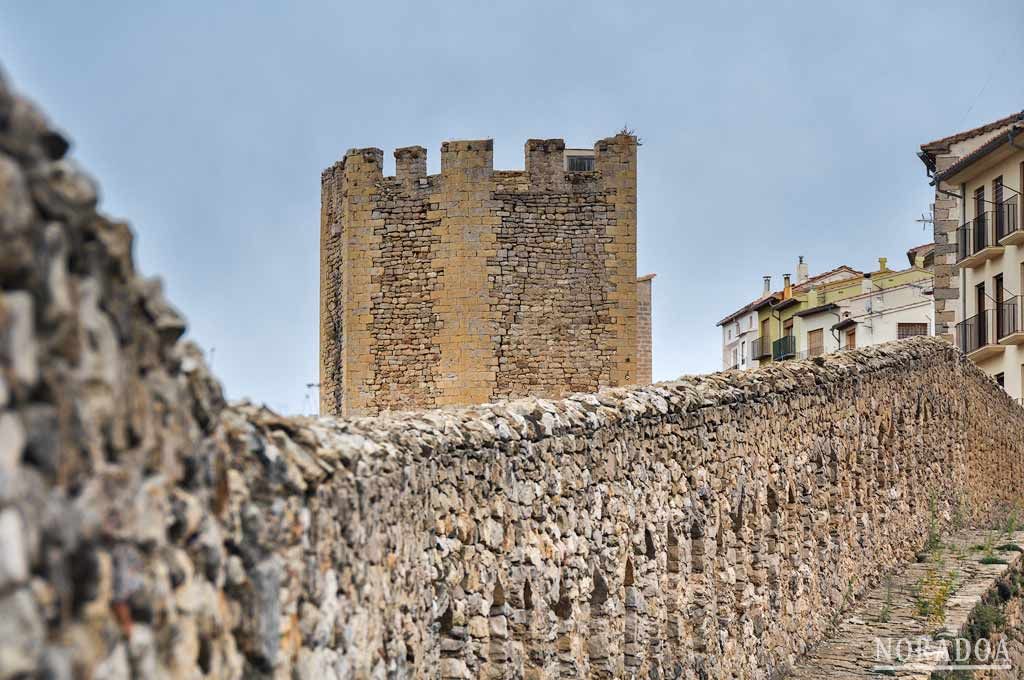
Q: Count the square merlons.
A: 5